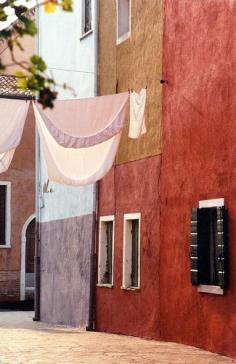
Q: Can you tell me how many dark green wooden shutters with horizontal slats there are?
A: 2